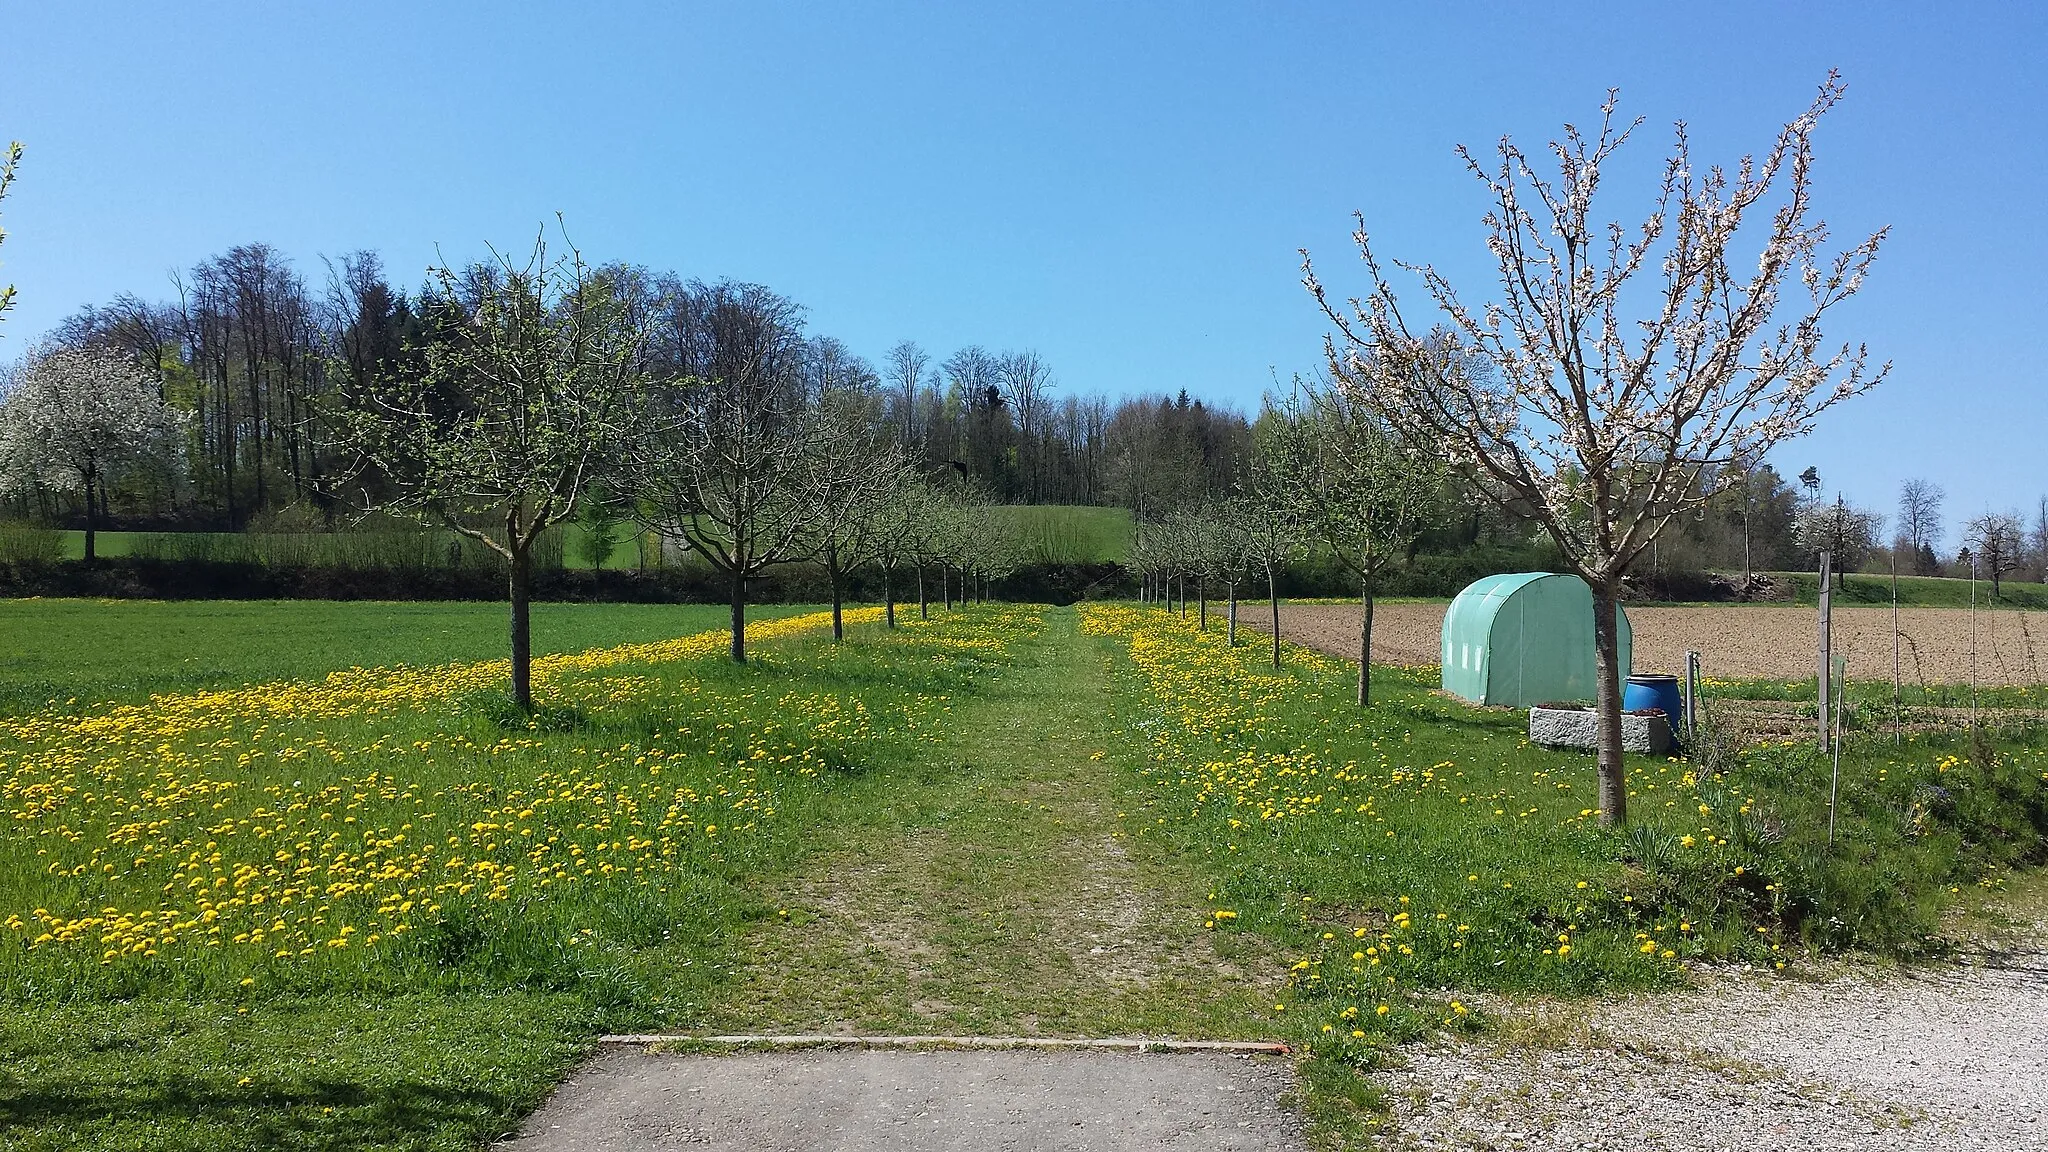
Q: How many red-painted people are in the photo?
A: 0